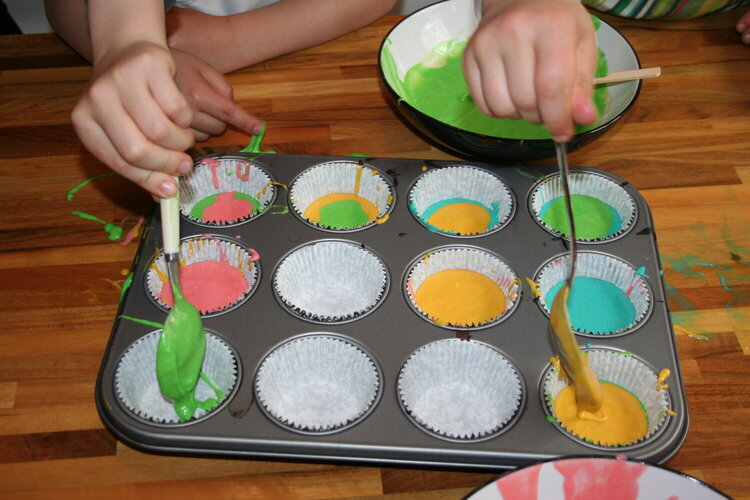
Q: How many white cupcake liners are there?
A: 12